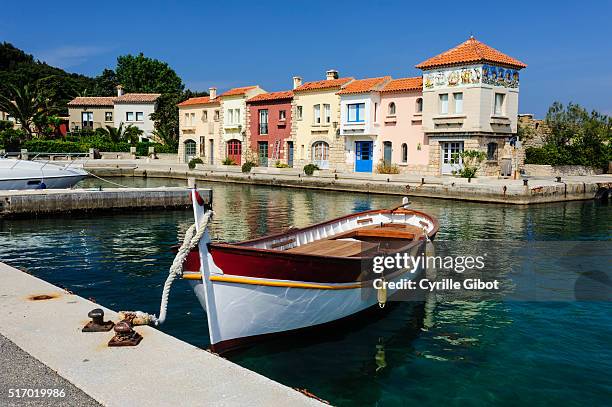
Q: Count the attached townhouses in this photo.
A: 7